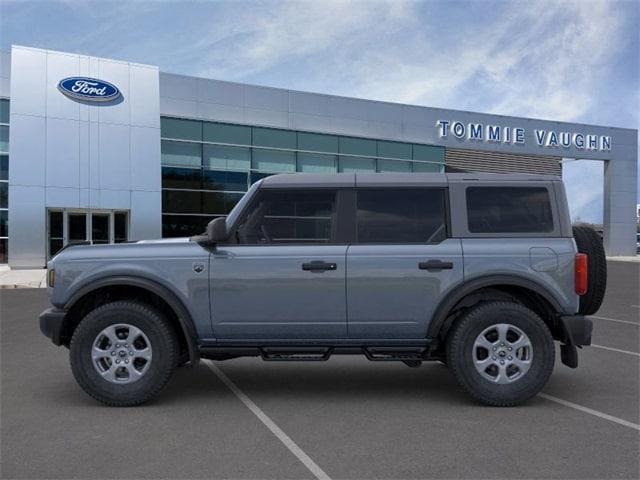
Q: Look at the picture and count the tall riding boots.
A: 0